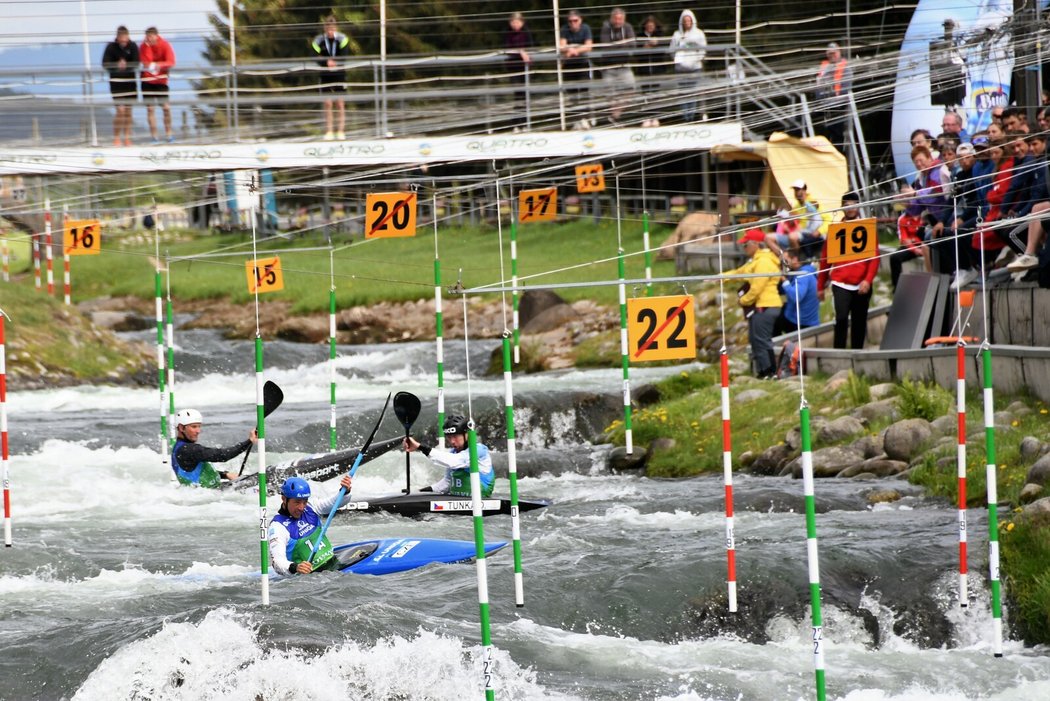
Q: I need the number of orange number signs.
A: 7